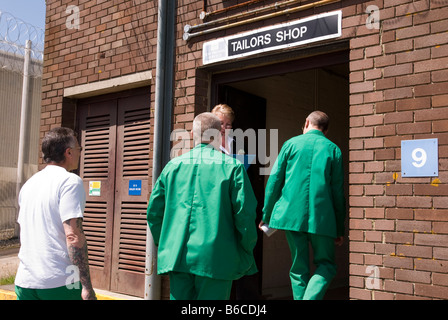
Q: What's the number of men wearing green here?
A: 3